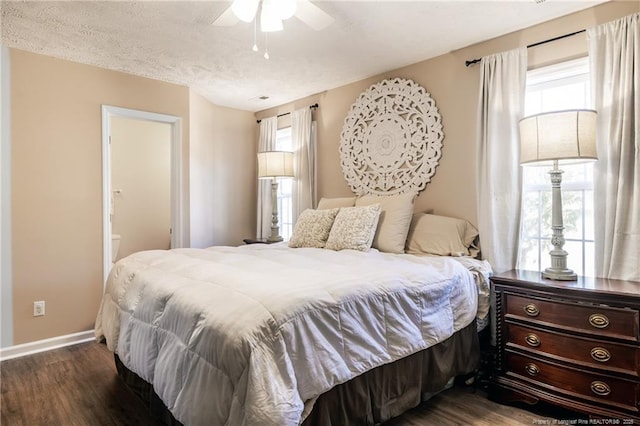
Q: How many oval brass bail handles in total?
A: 6